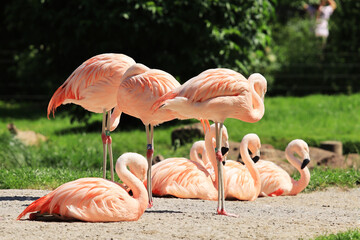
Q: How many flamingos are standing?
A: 3